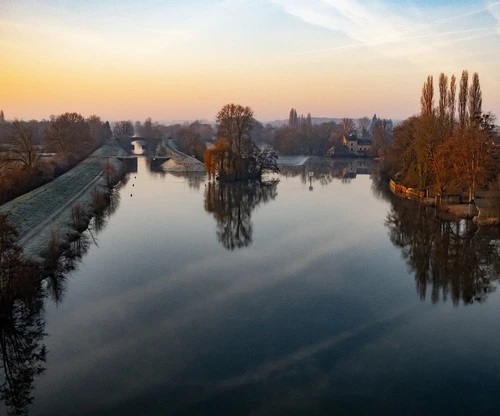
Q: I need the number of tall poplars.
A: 5